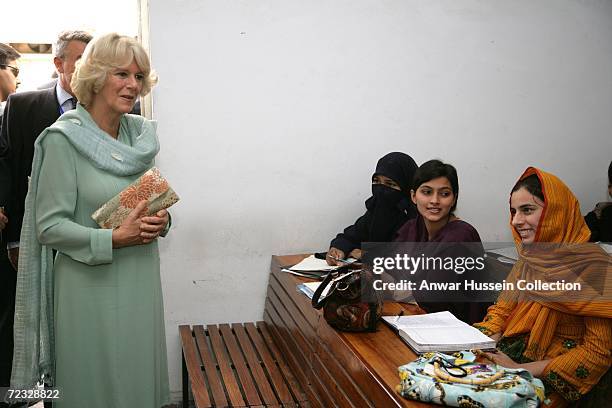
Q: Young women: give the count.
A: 3